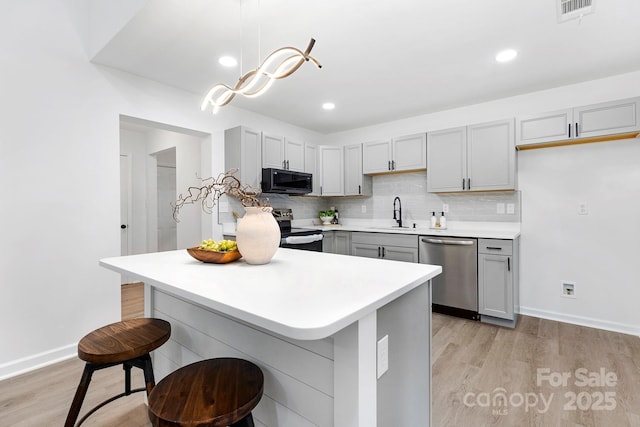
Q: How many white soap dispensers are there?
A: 2